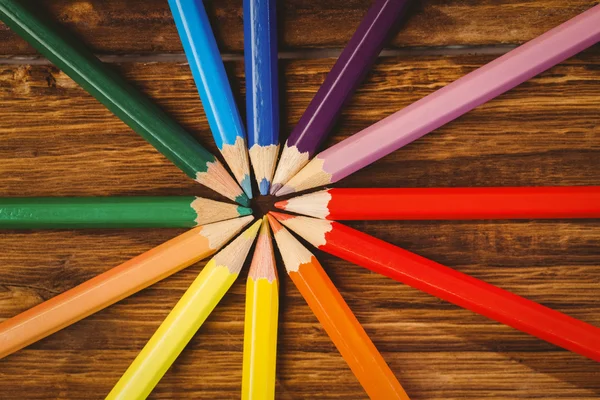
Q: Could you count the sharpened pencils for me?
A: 12